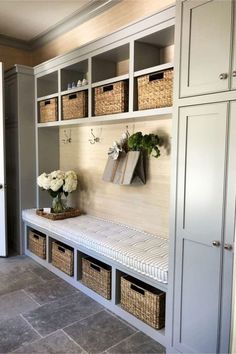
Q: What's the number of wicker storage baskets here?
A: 8